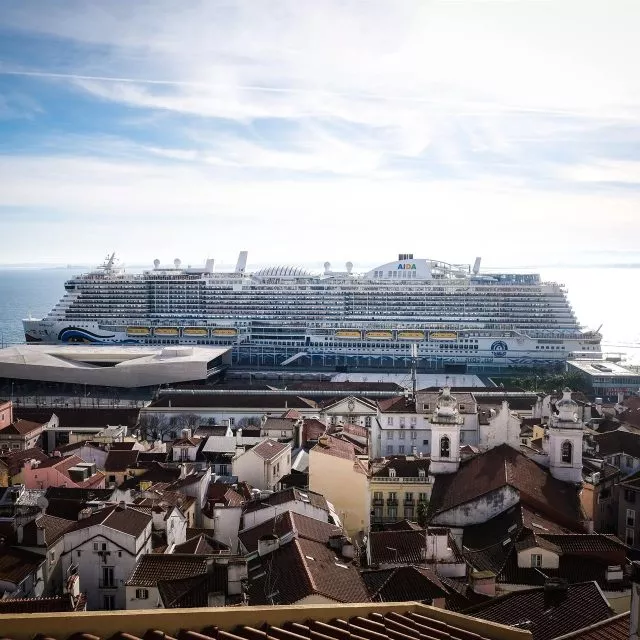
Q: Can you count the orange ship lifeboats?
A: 8